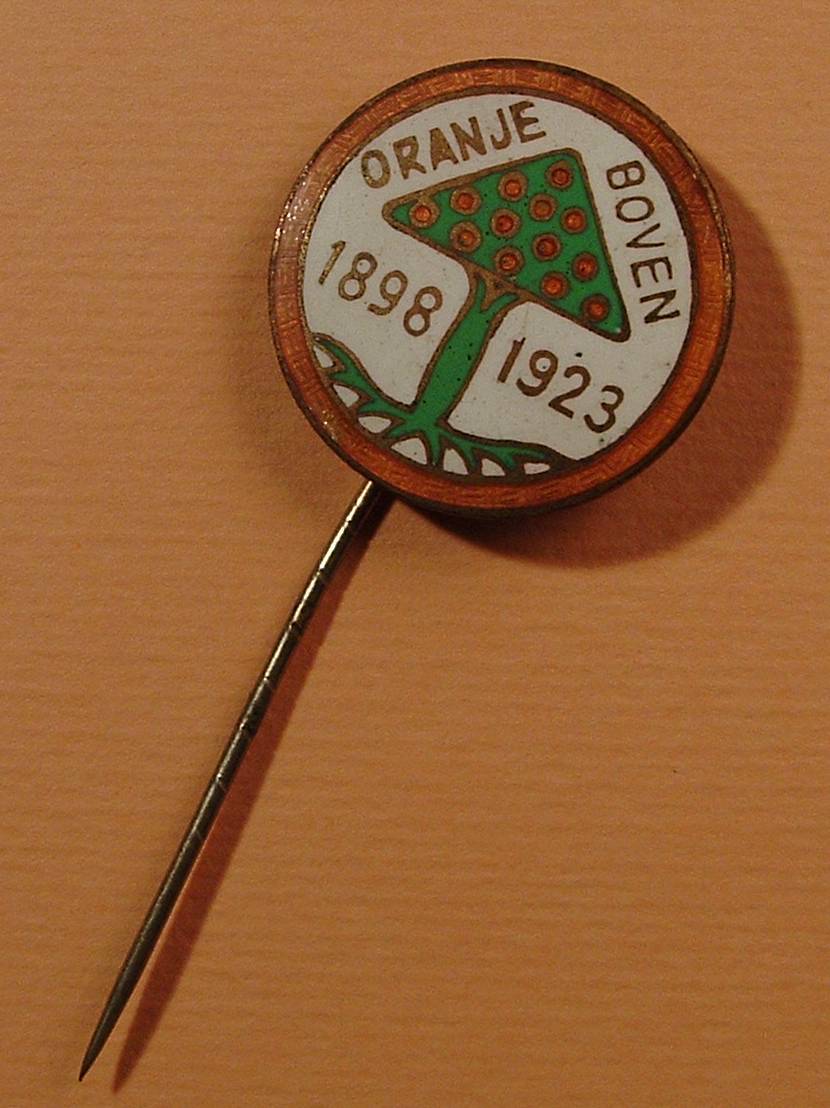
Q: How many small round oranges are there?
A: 13